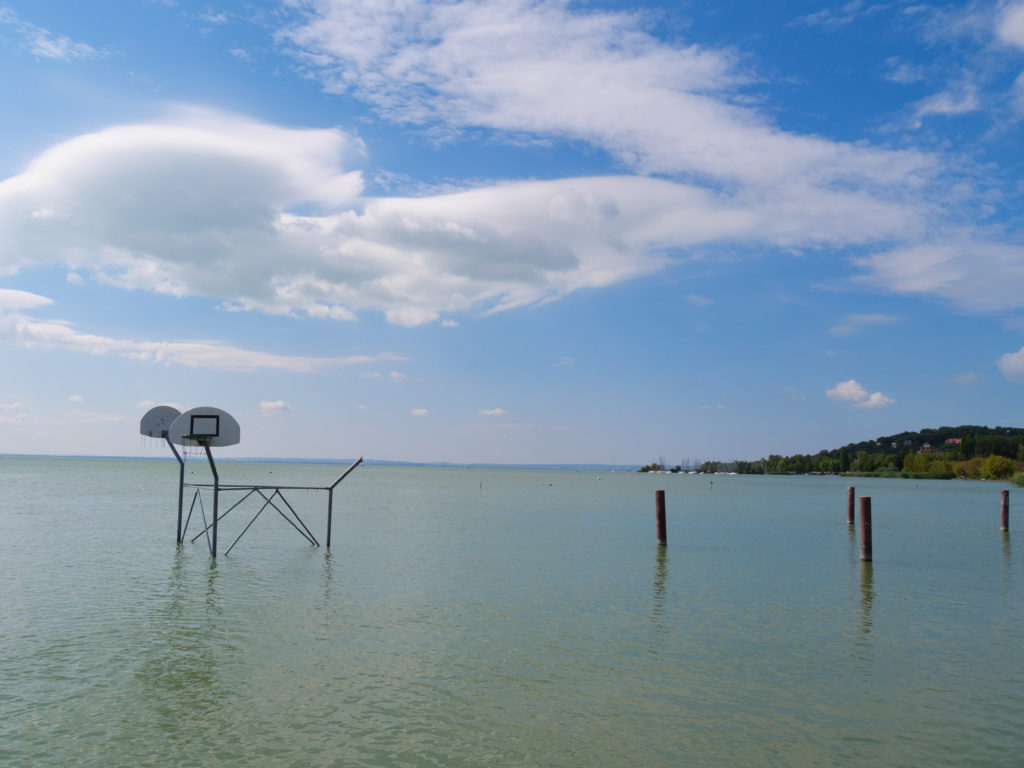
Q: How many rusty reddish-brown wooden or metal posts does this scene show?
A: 4